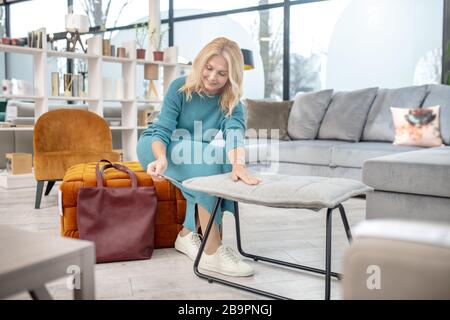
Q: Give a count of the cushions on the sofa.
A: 6